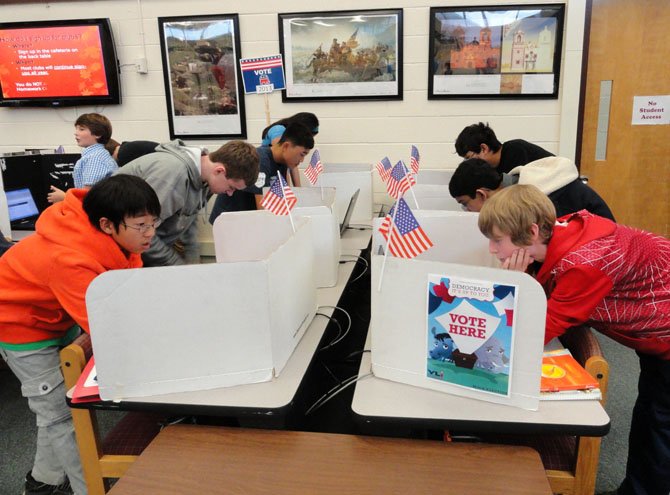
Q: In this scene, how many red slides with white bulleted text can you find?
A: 1